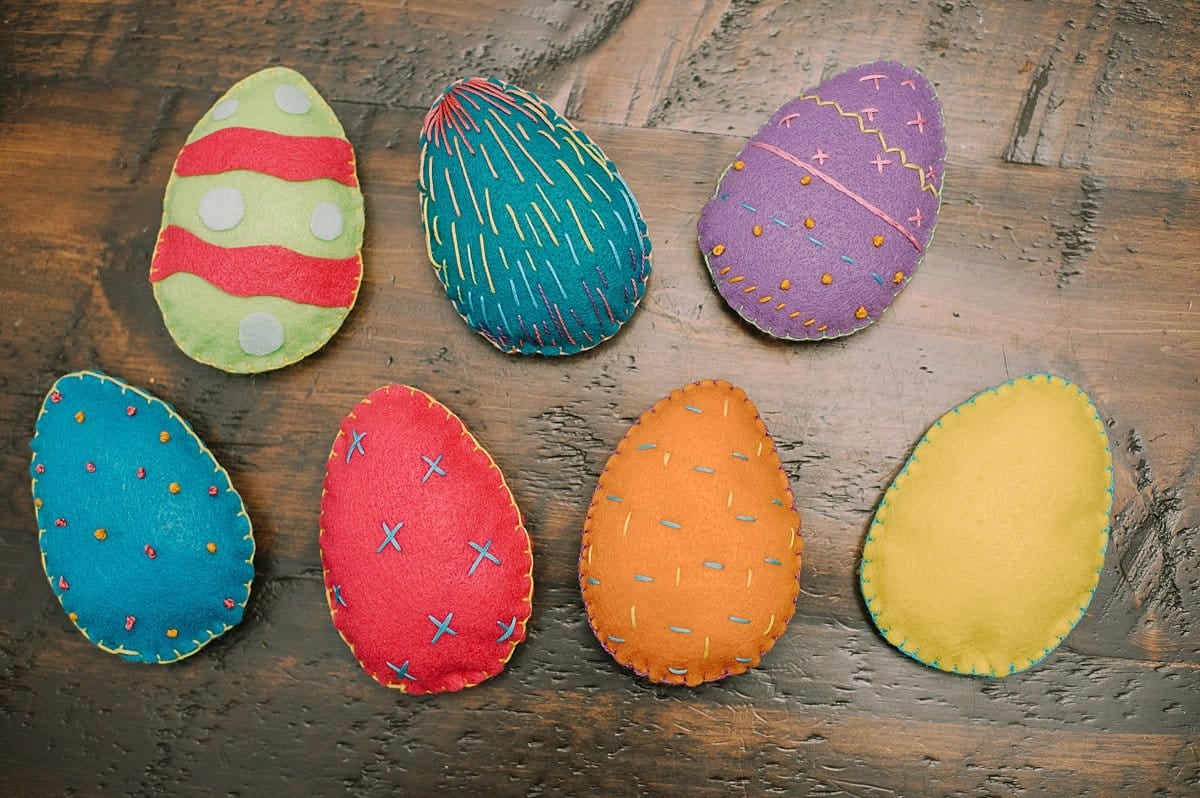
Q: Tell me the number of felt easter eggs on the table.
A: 7